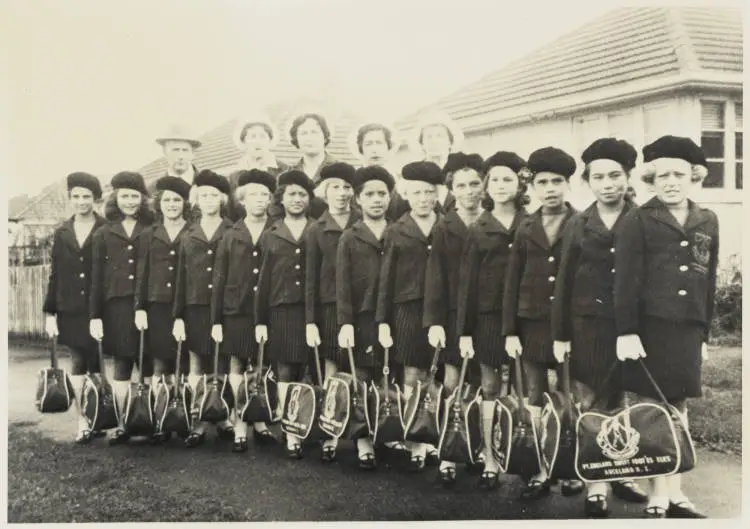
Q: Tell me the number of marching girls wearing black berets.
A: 14